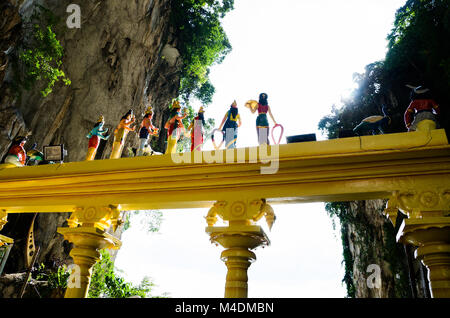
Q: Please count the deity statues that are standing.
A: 7